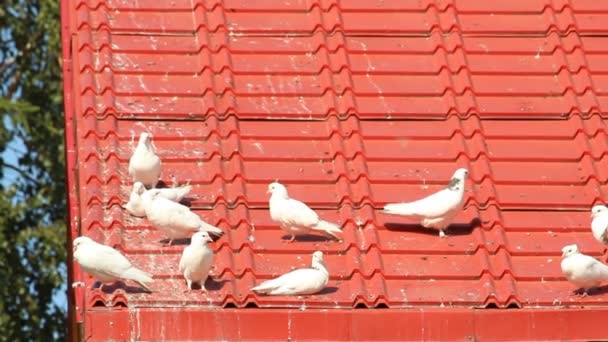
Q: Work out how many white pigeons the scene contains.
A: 10